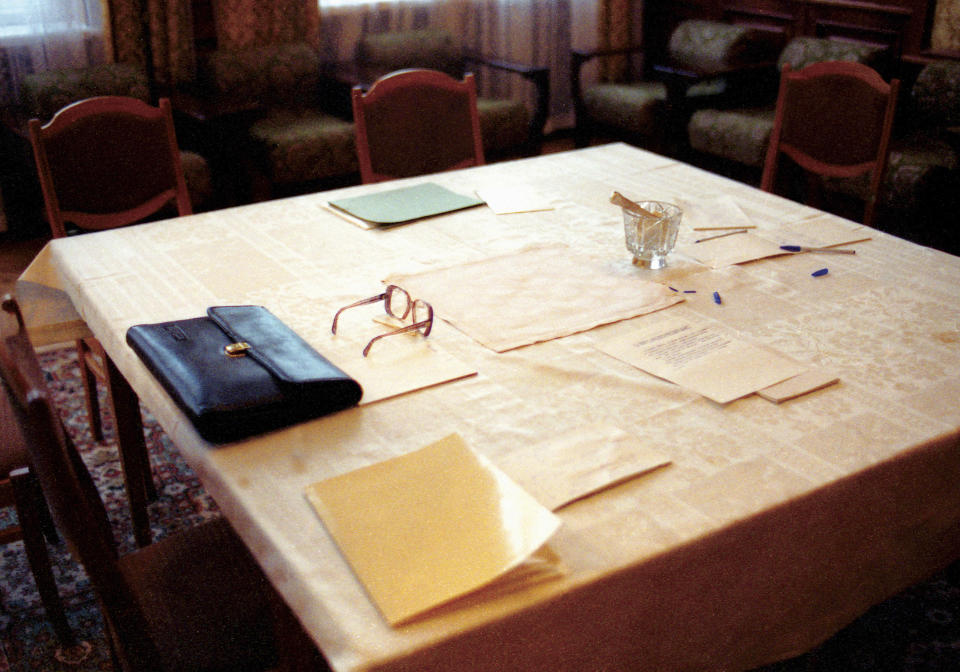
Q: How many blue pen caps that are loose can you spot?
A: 2